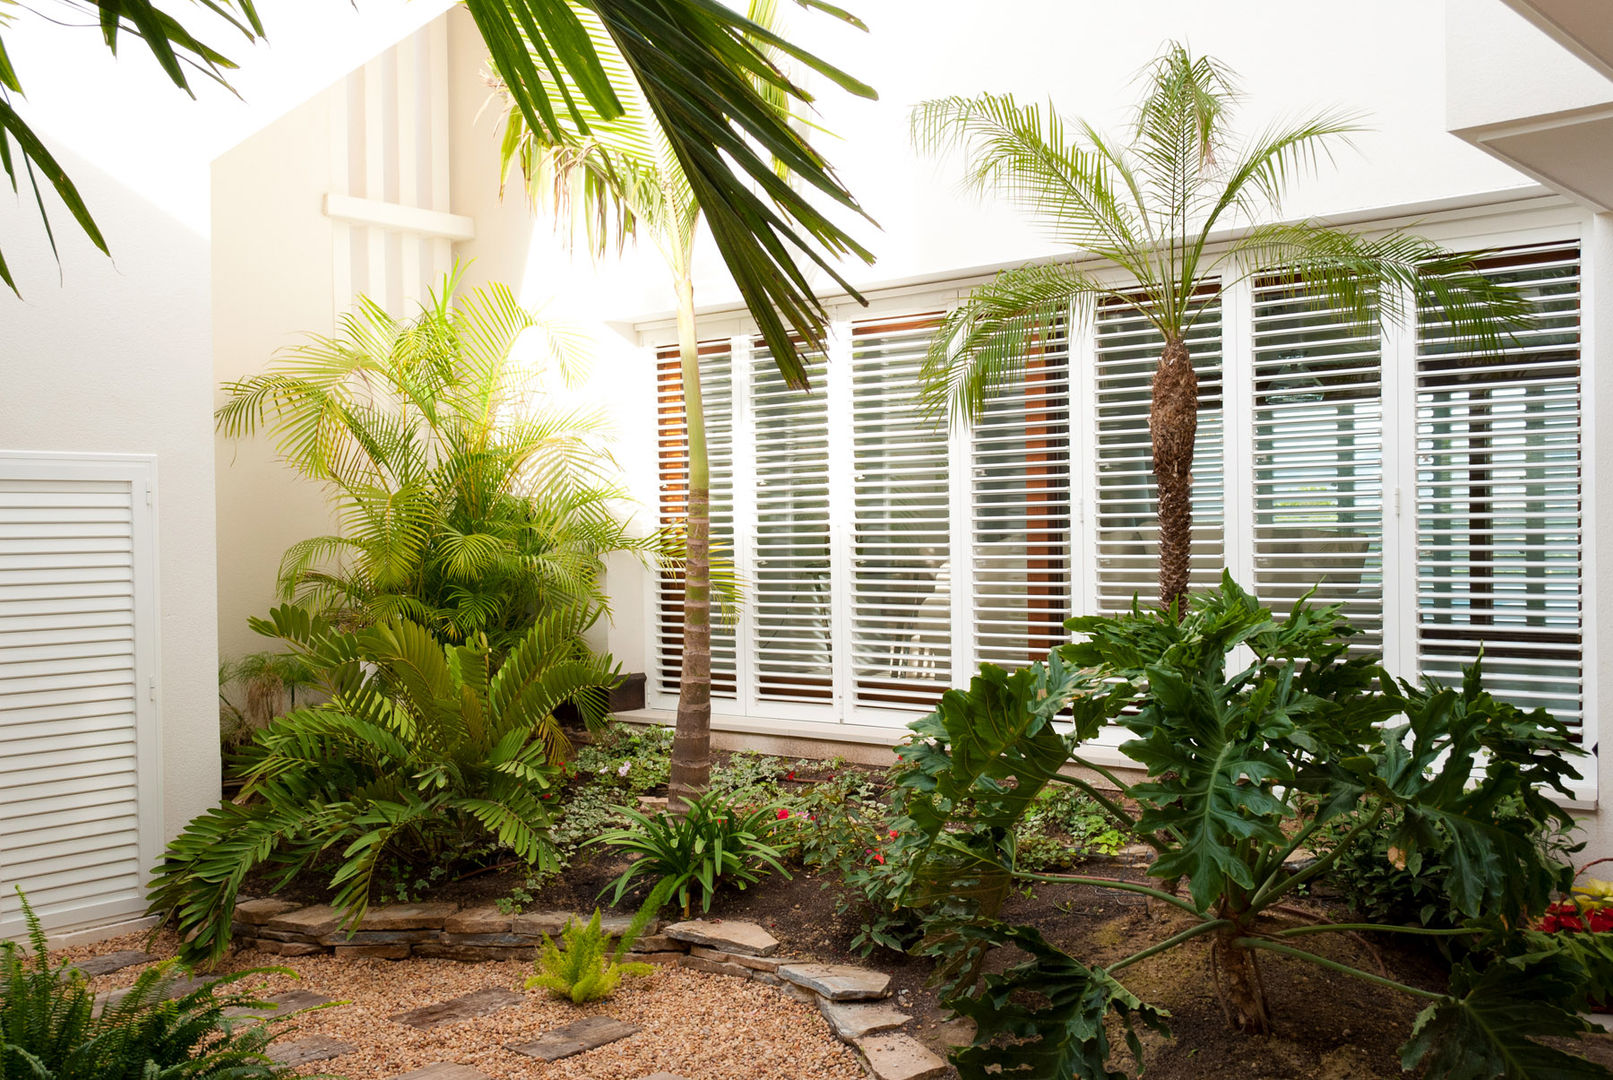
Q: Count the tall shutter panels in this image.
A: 7